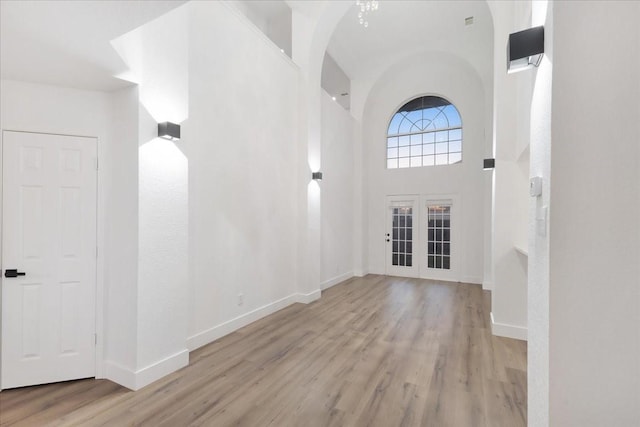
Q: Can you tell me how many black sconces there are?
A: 4